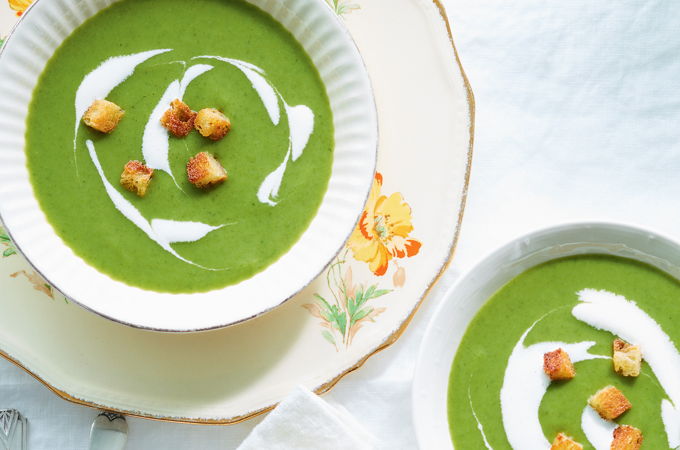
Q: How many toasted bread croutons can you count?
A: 10